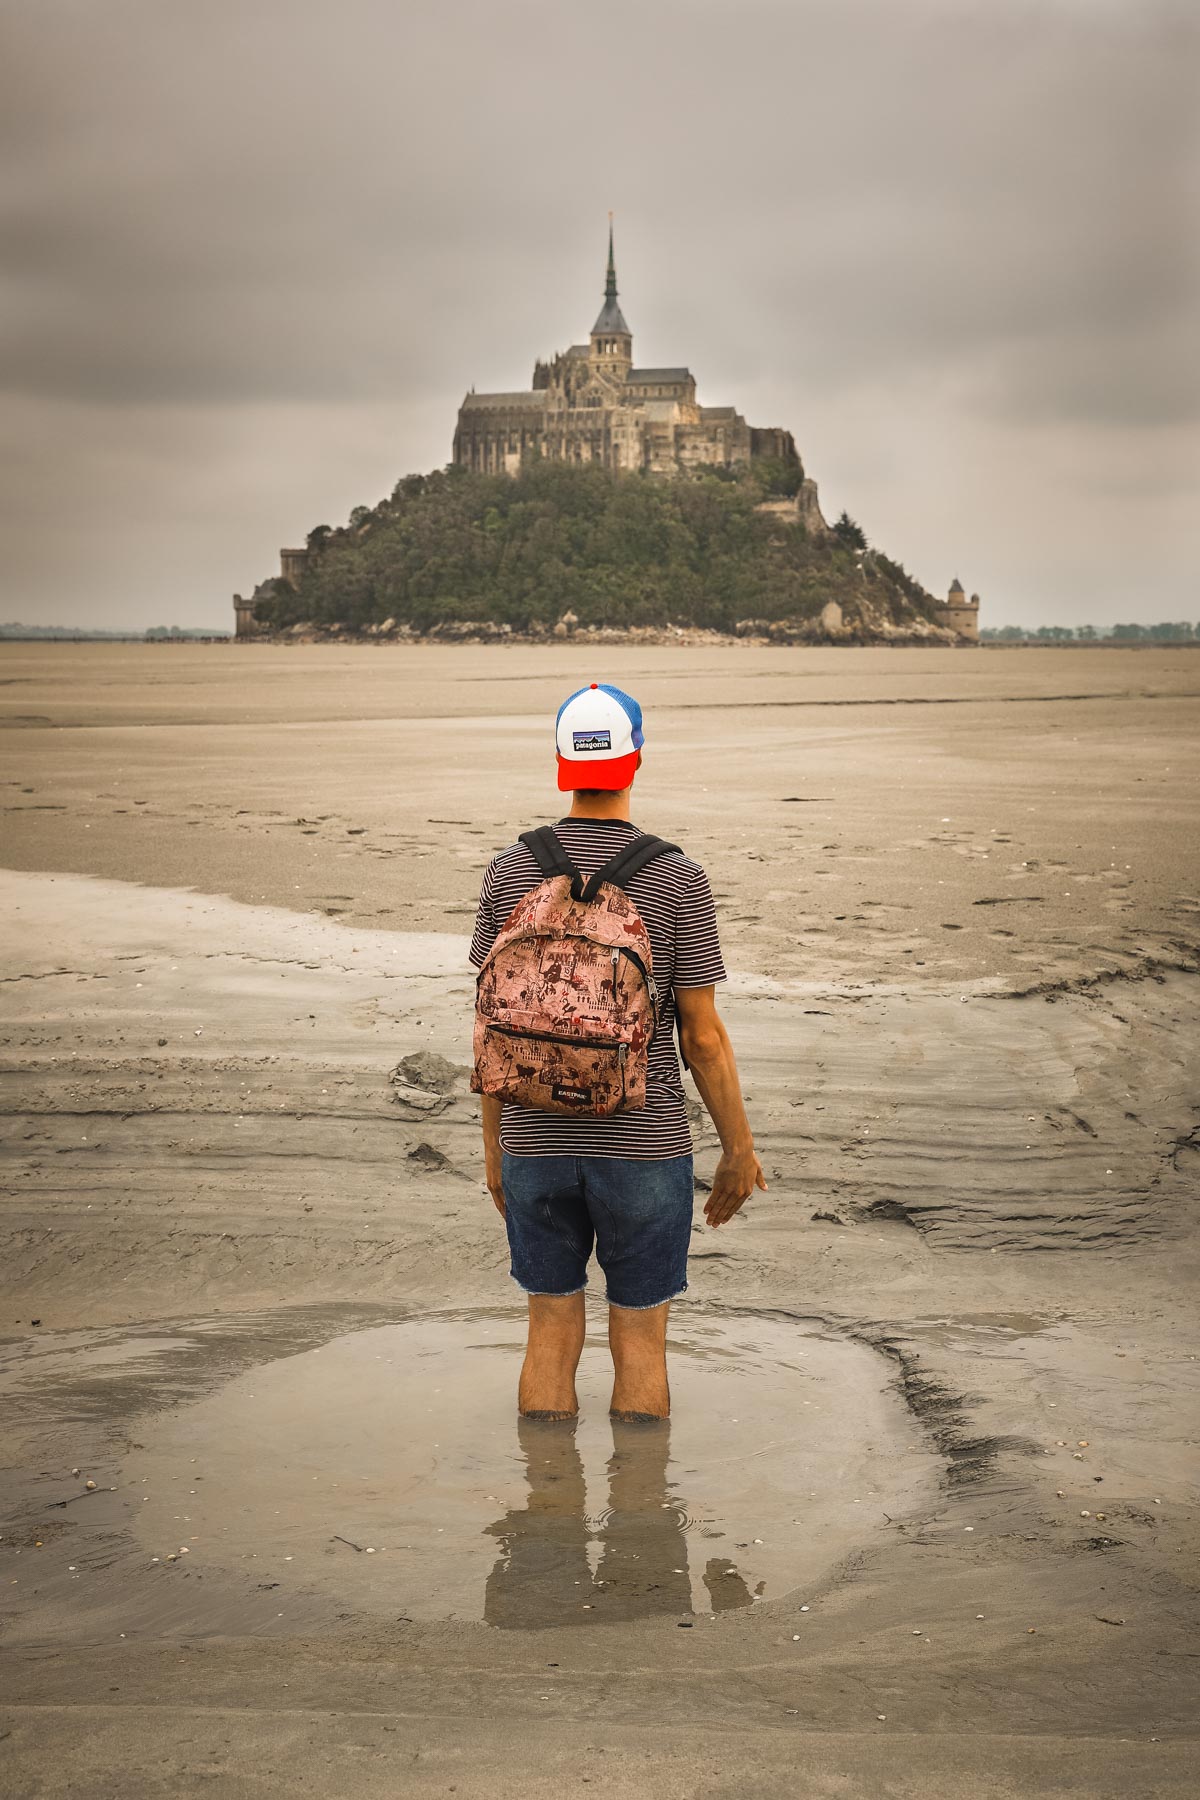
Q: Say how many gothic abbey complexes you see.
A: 1